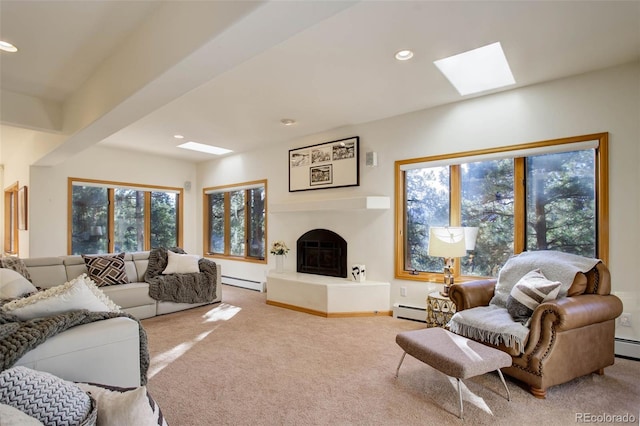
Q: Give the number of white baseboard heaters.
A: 3